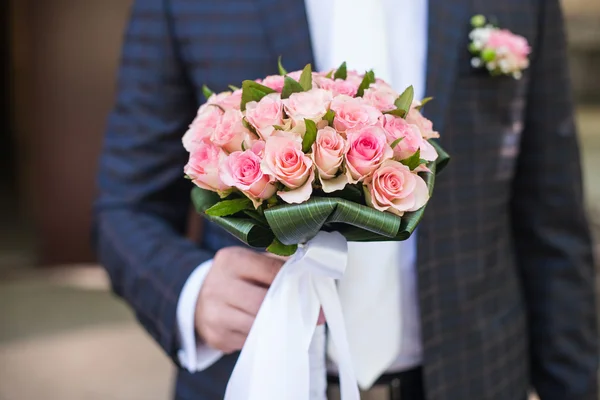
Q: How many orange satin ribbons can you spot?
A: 0